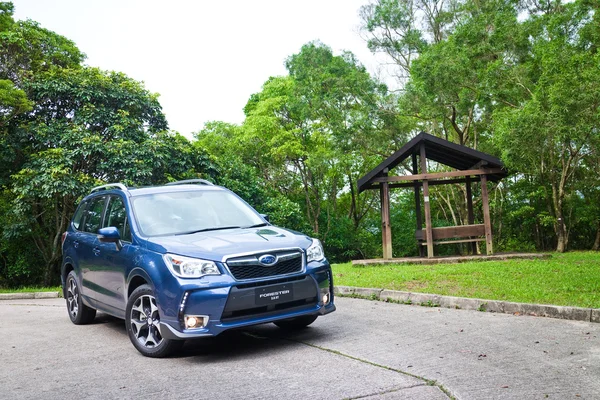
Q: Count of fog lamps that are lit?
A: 2